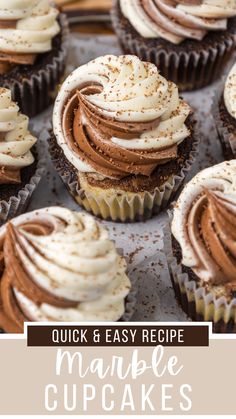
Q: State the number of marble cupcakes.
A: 7